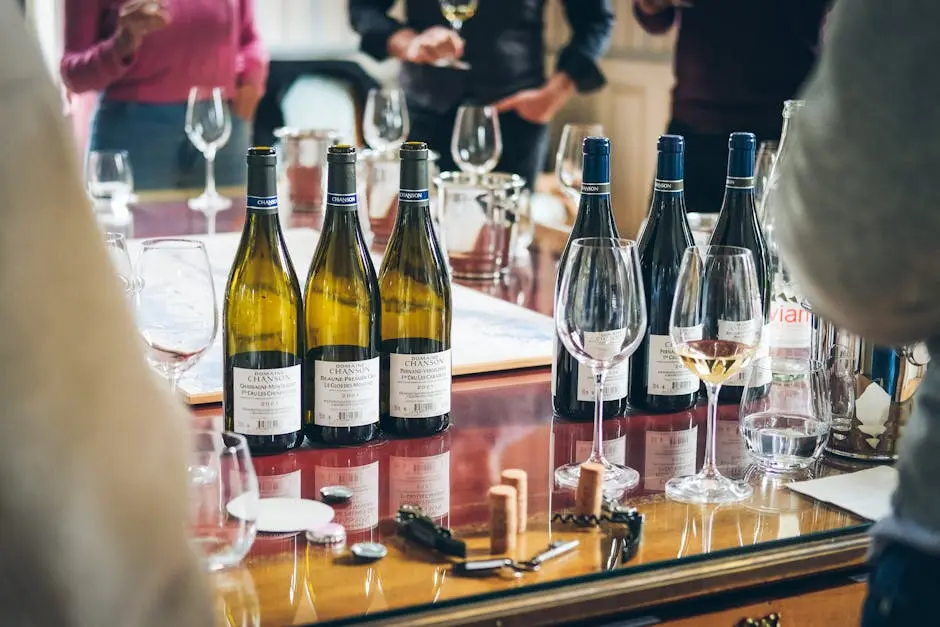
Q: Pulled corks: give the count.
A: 3